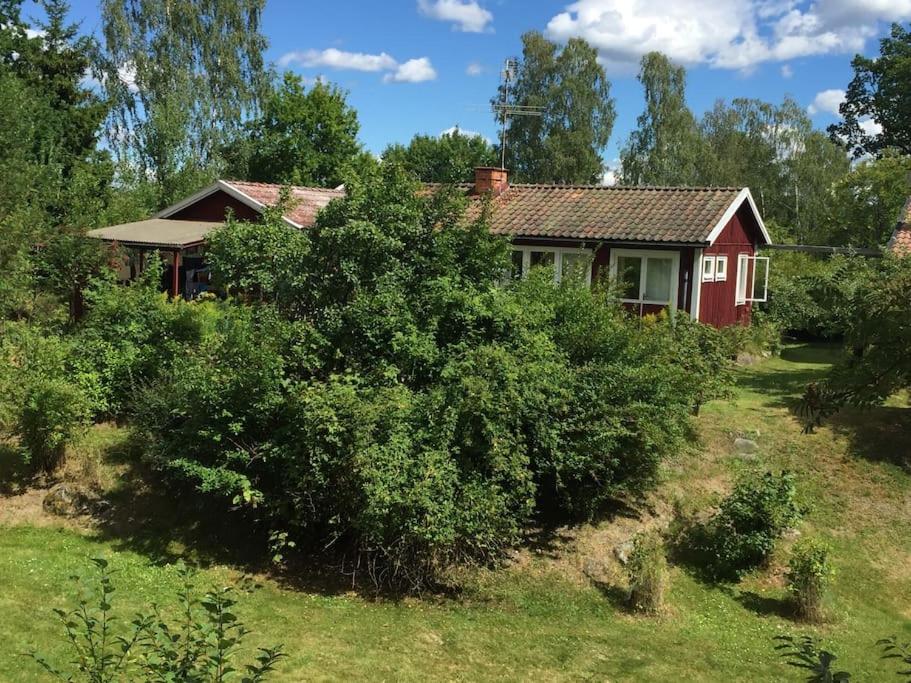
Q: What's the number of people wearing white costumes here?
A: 0